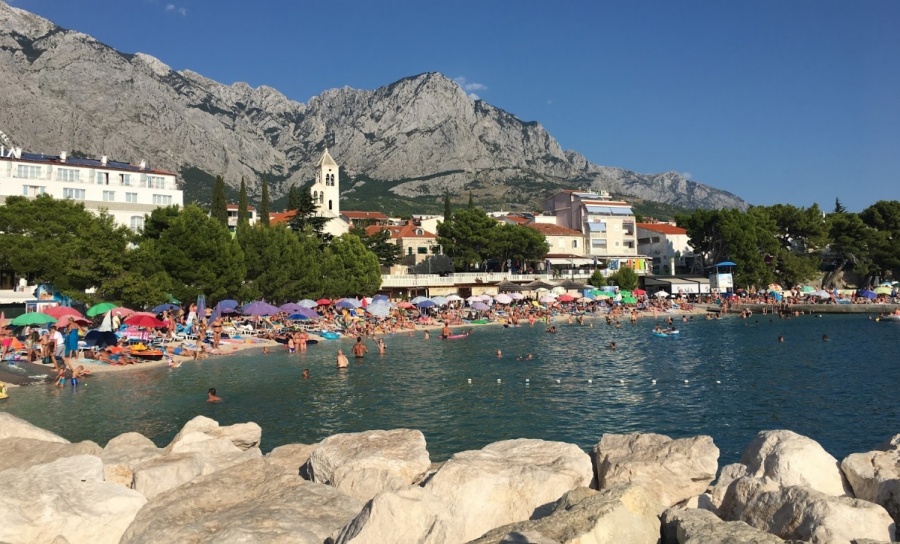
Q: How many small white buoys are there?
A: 9